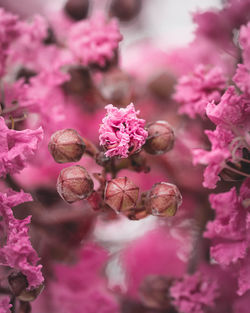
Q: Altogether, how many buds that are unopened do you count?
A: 5